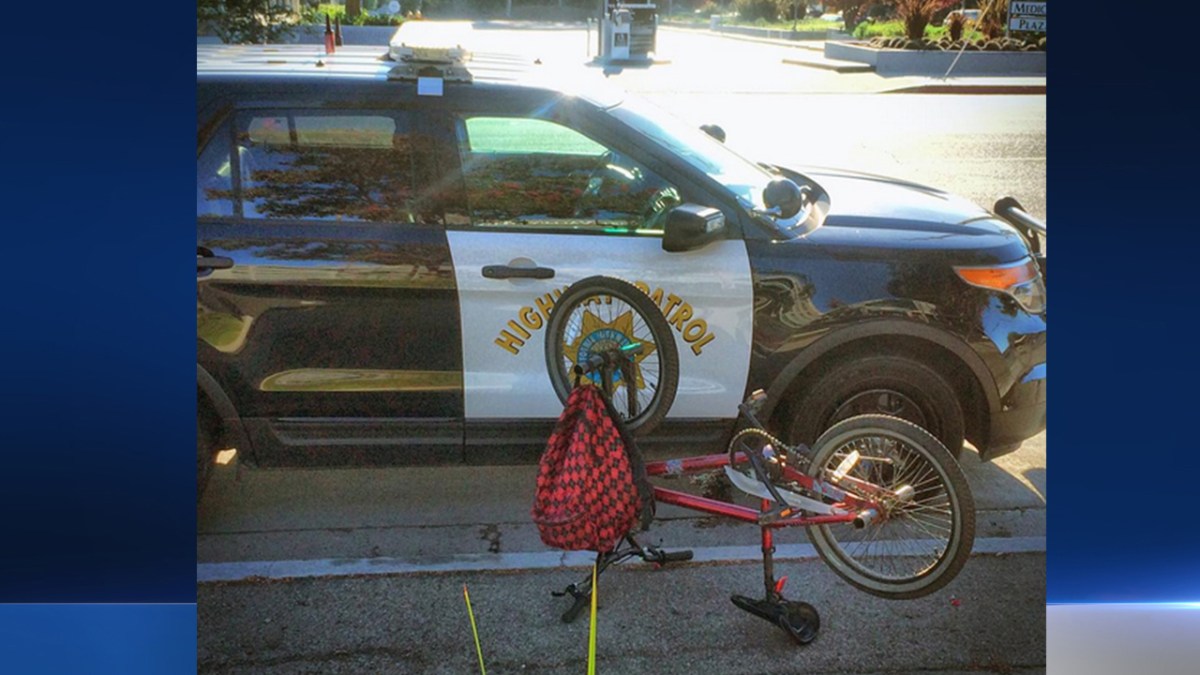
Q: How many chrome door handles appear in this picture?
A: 0